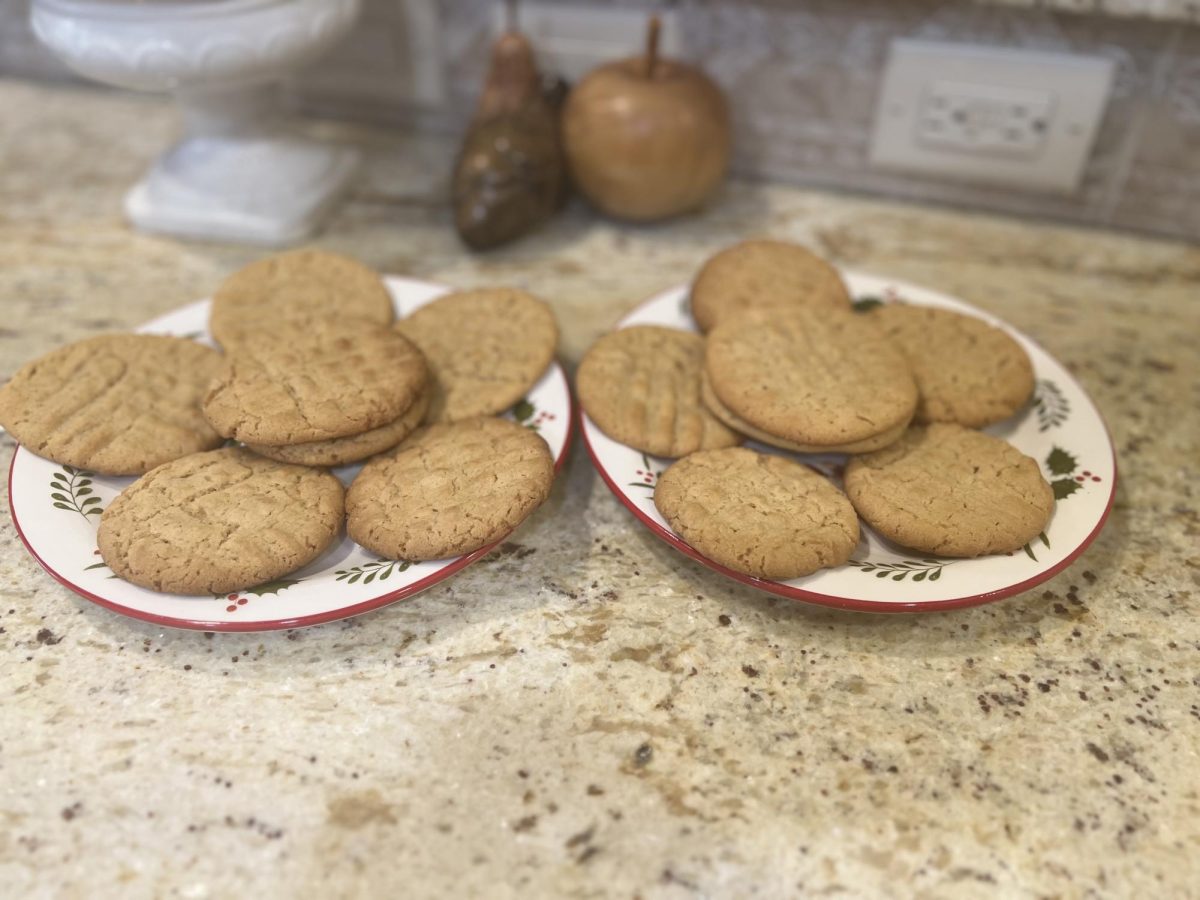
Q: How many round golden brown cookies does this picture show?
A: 14